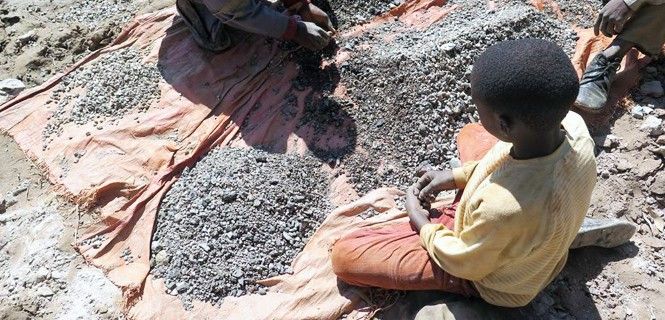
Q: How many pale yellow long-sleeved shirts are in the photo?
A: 1